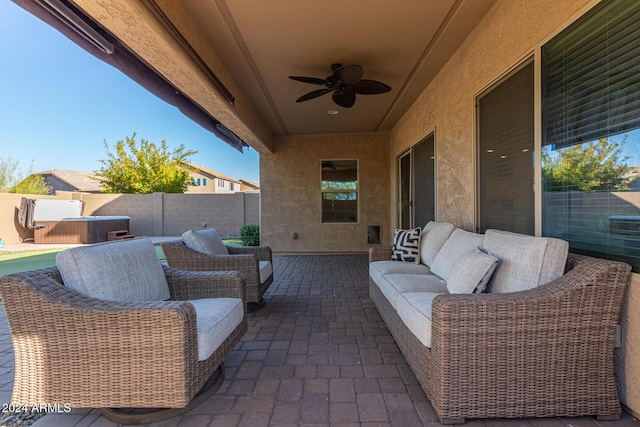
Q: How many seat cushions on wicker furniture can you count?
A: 5